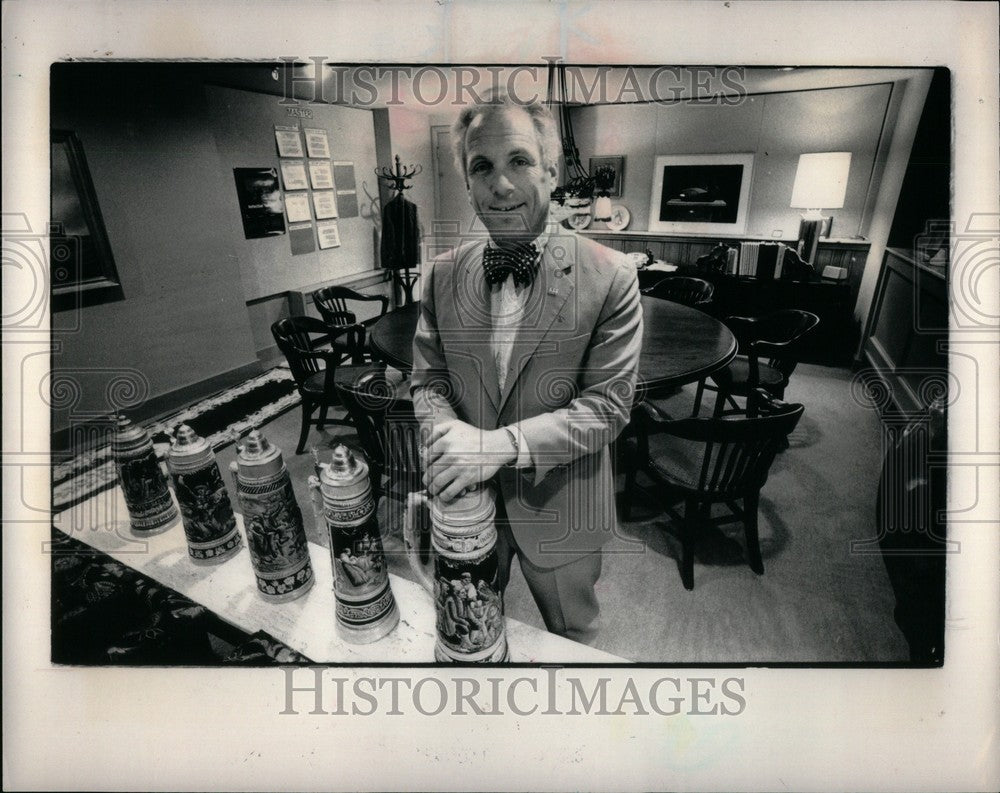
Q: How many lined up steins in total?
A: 5